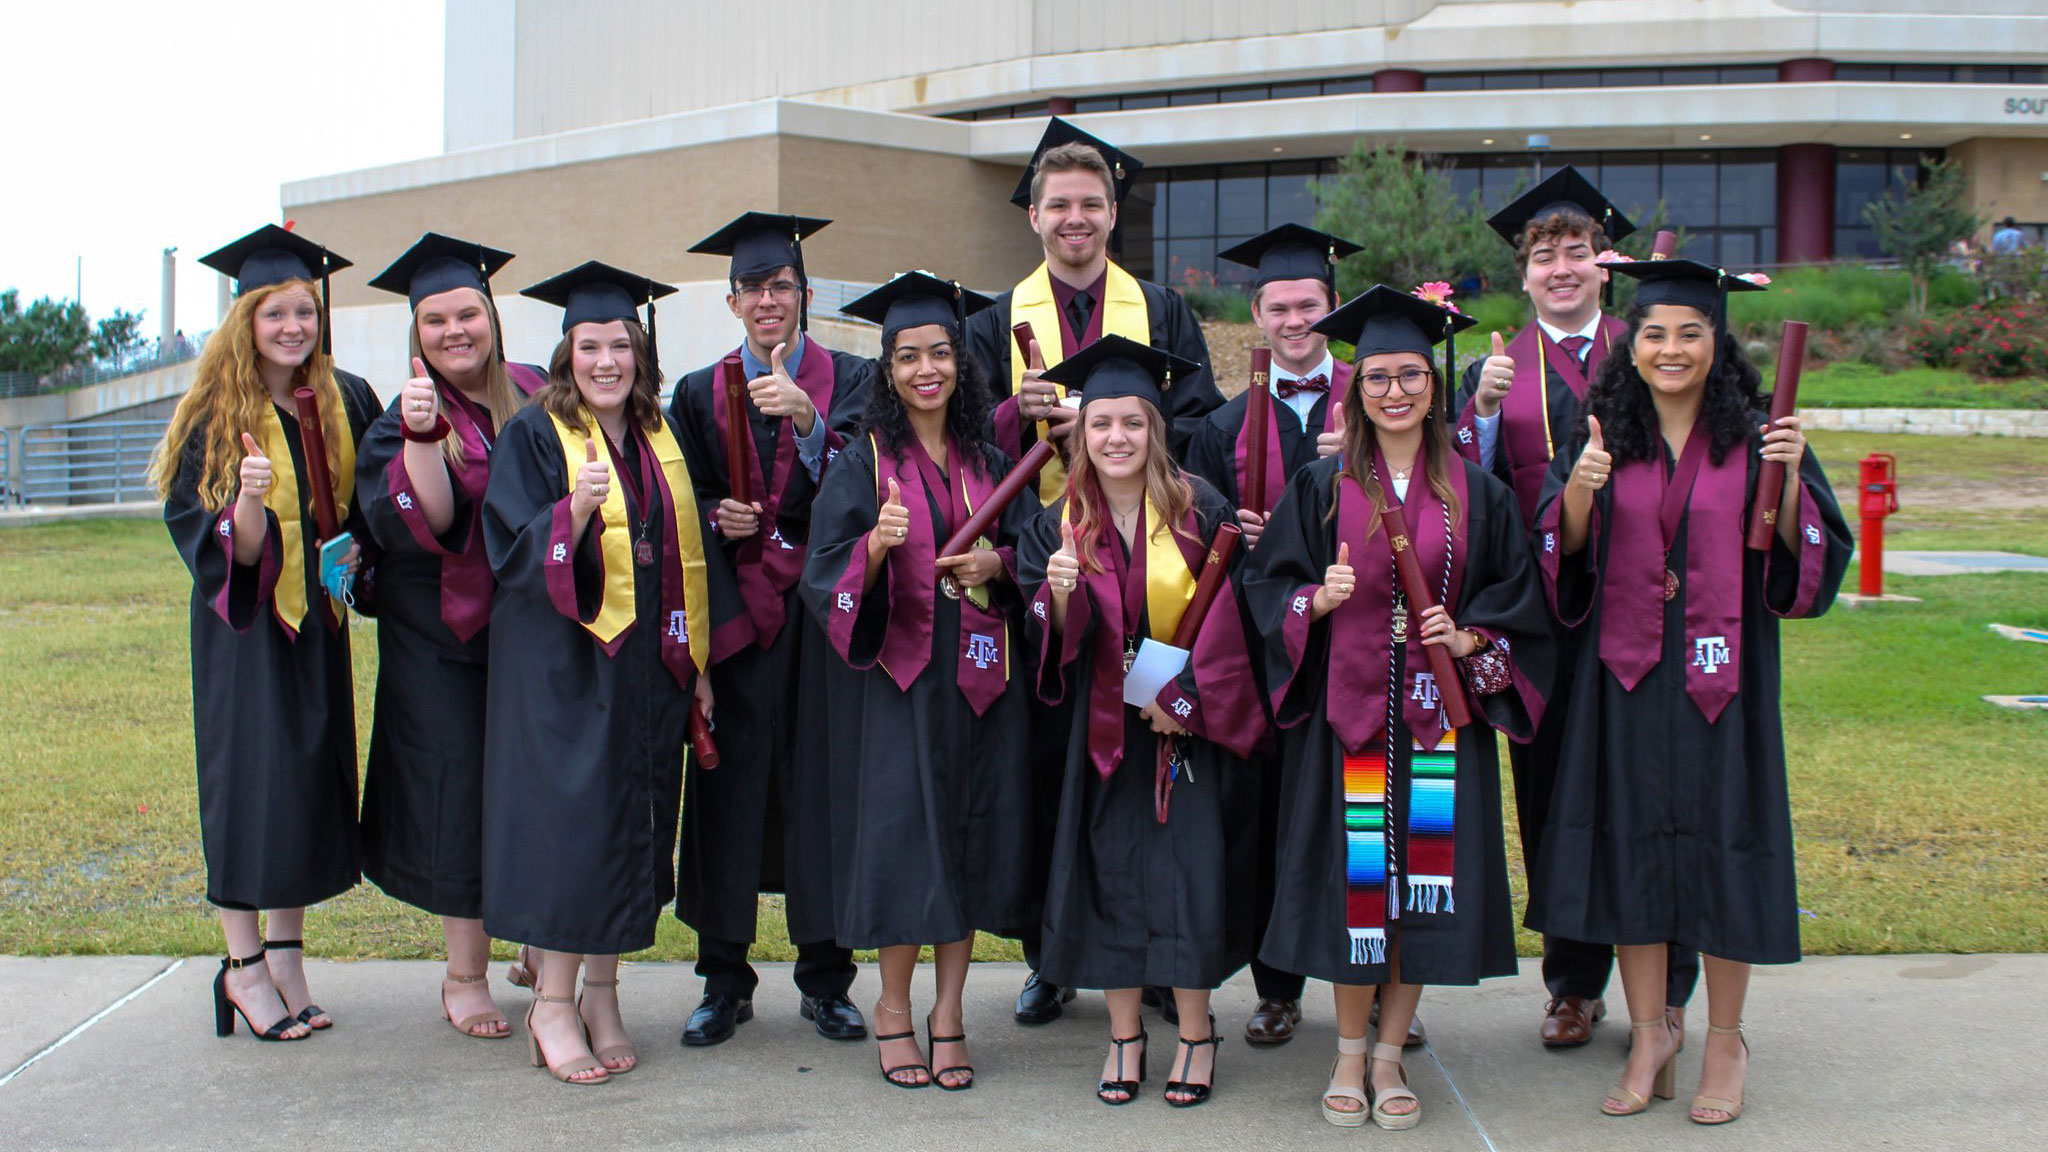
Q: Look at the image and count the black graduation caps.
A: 11